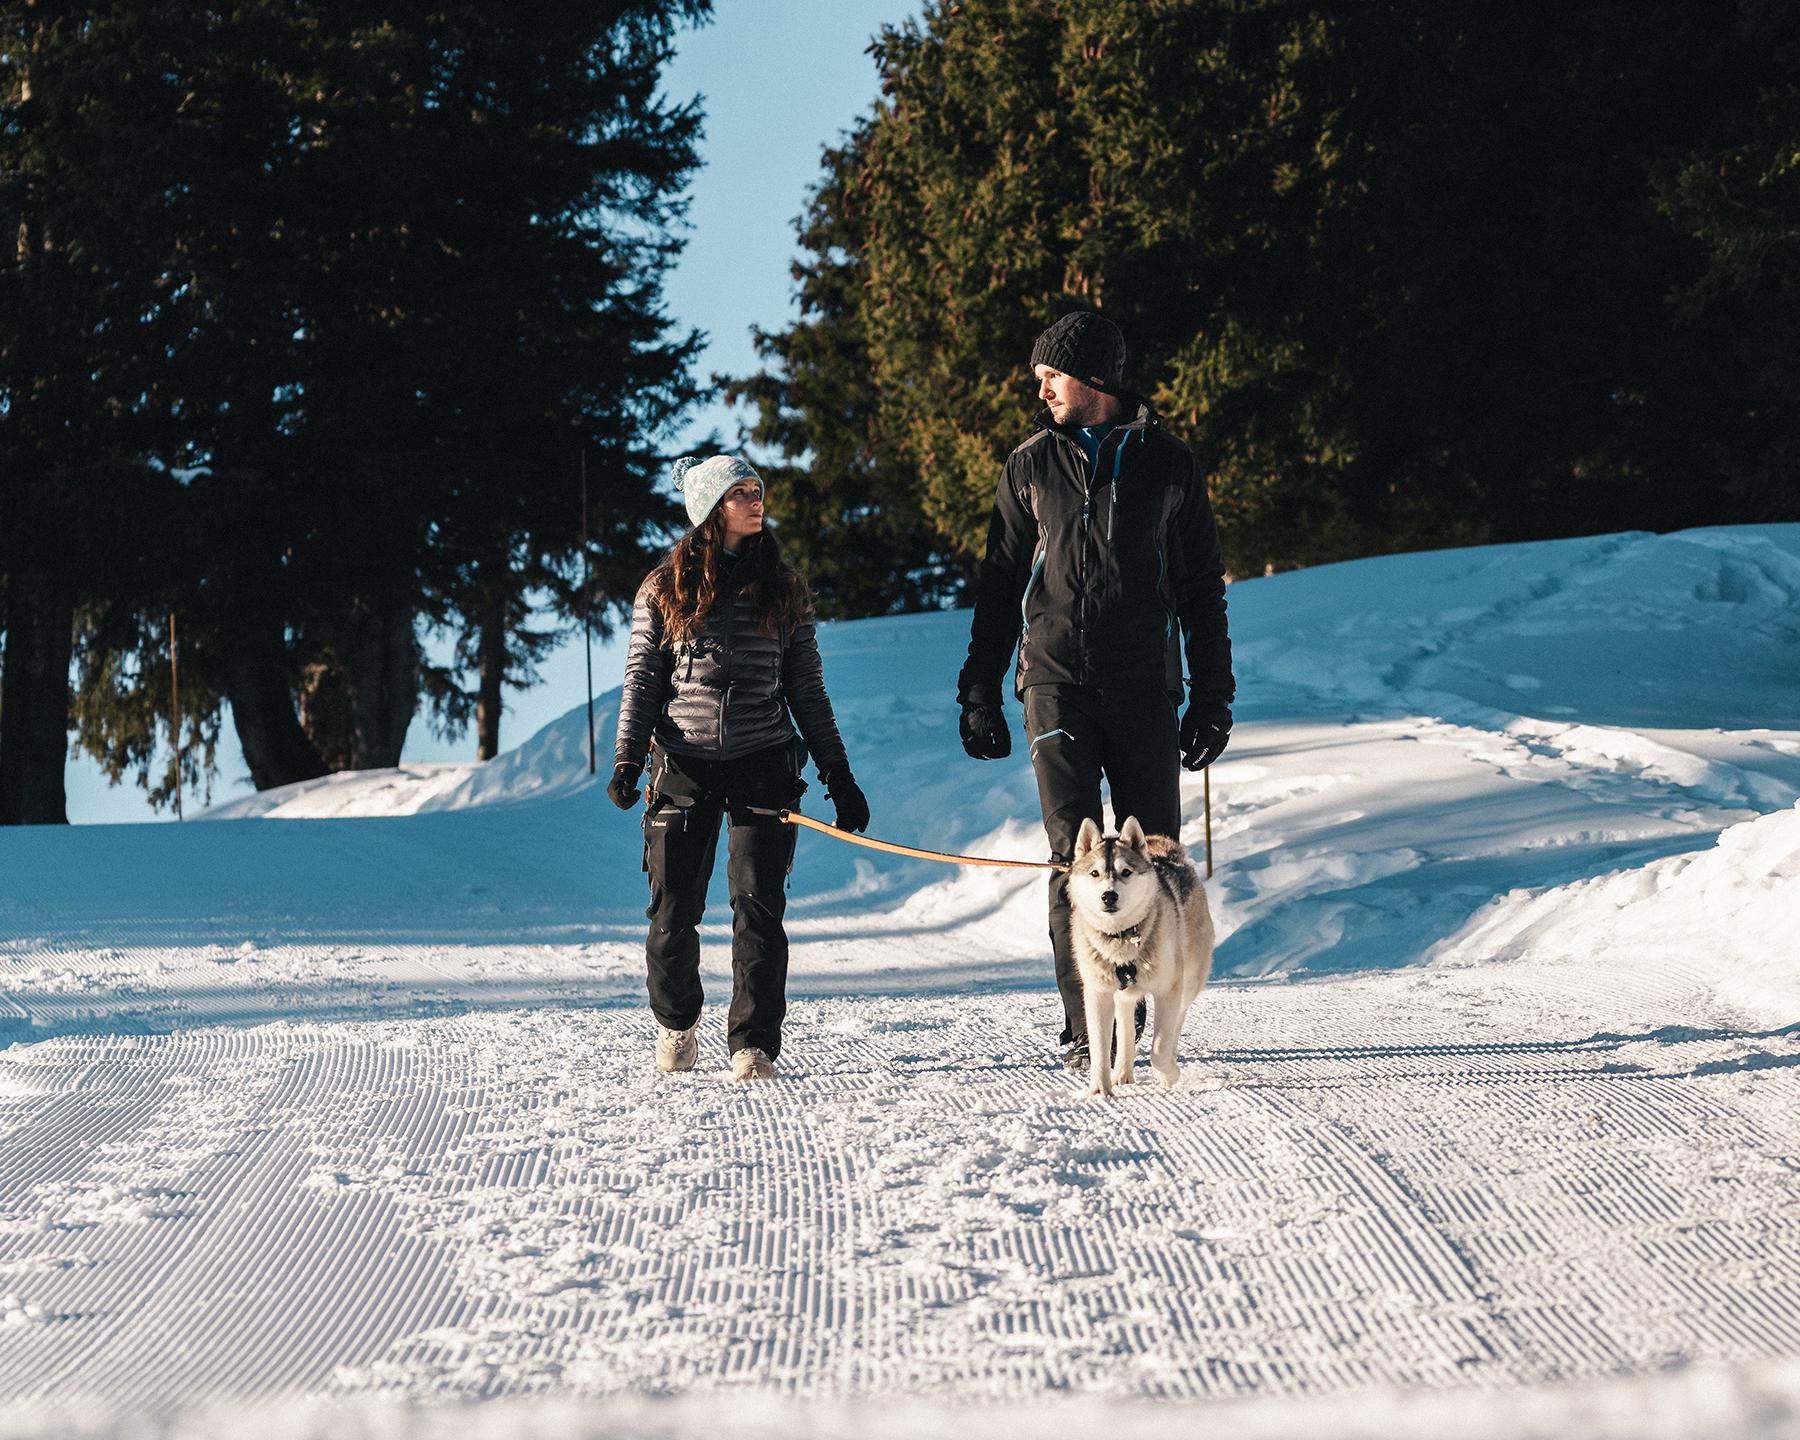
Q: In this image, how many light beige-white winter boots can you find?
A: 2